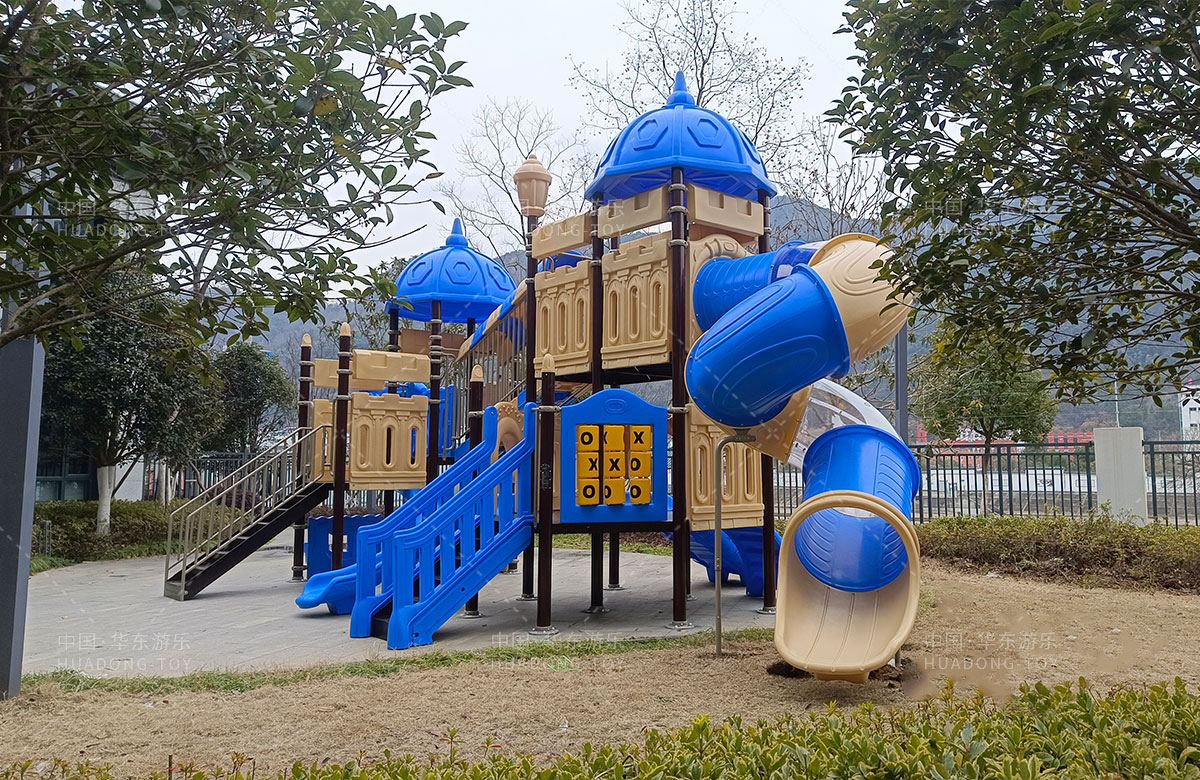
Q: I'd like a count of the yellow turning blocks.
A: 9